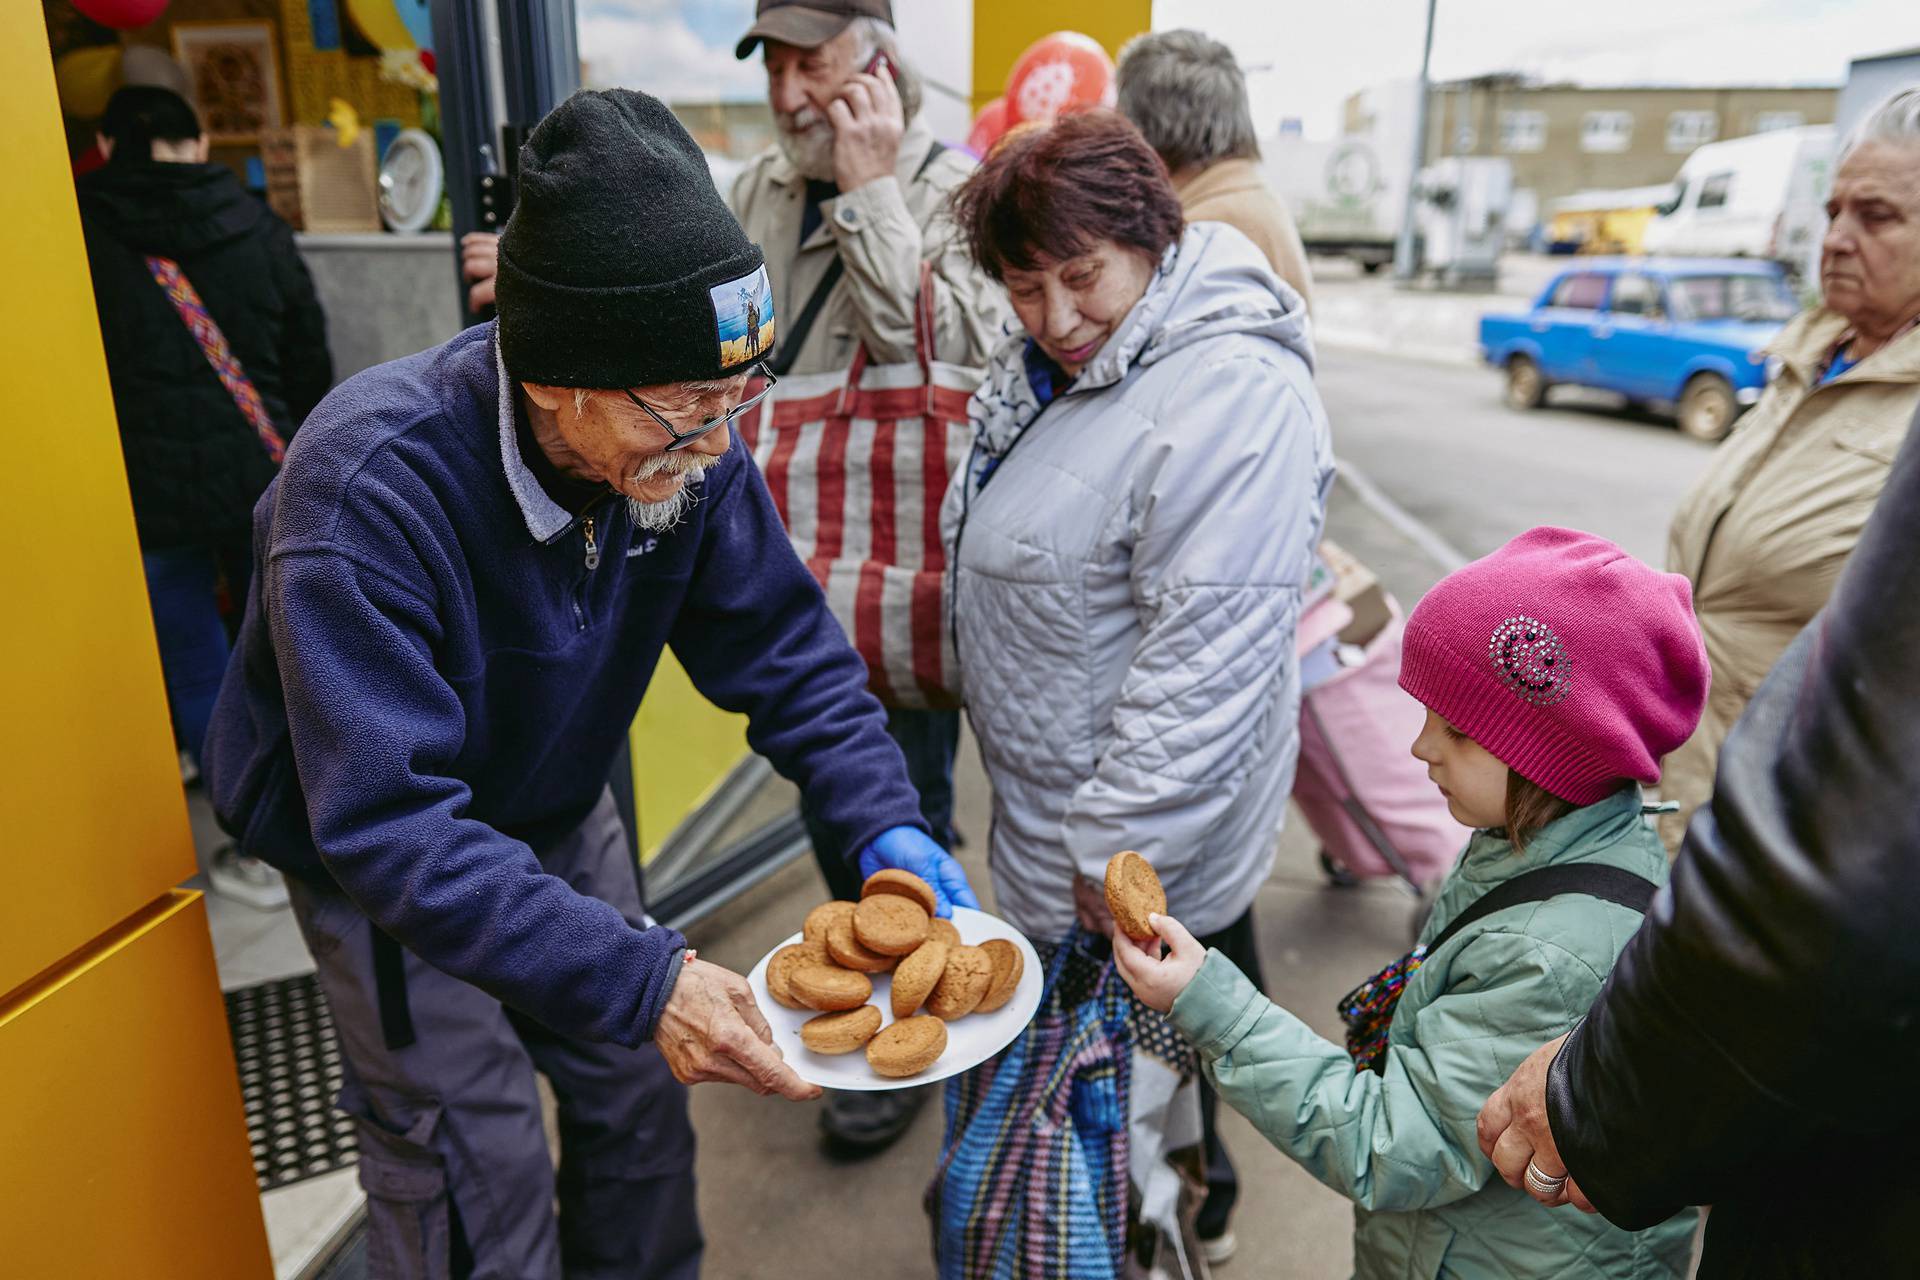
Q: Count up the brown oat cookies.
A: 13